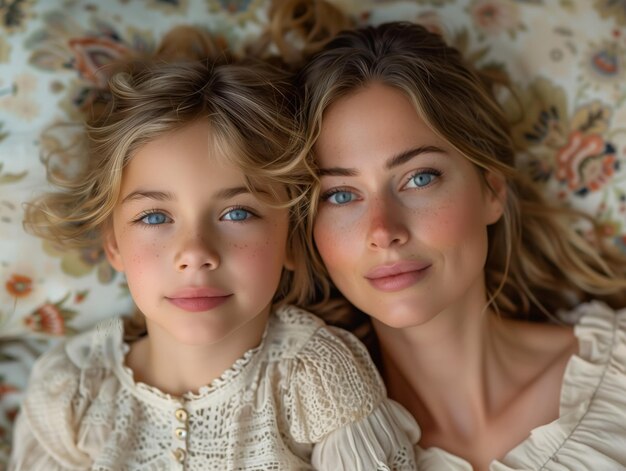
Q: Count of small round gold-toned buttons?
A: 3